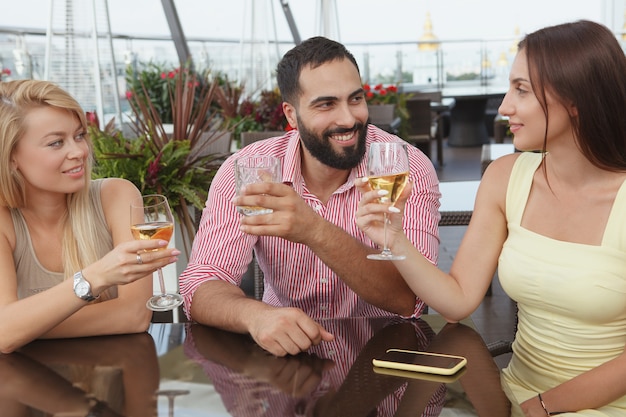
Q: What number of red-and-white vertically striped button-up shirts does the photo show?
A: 1